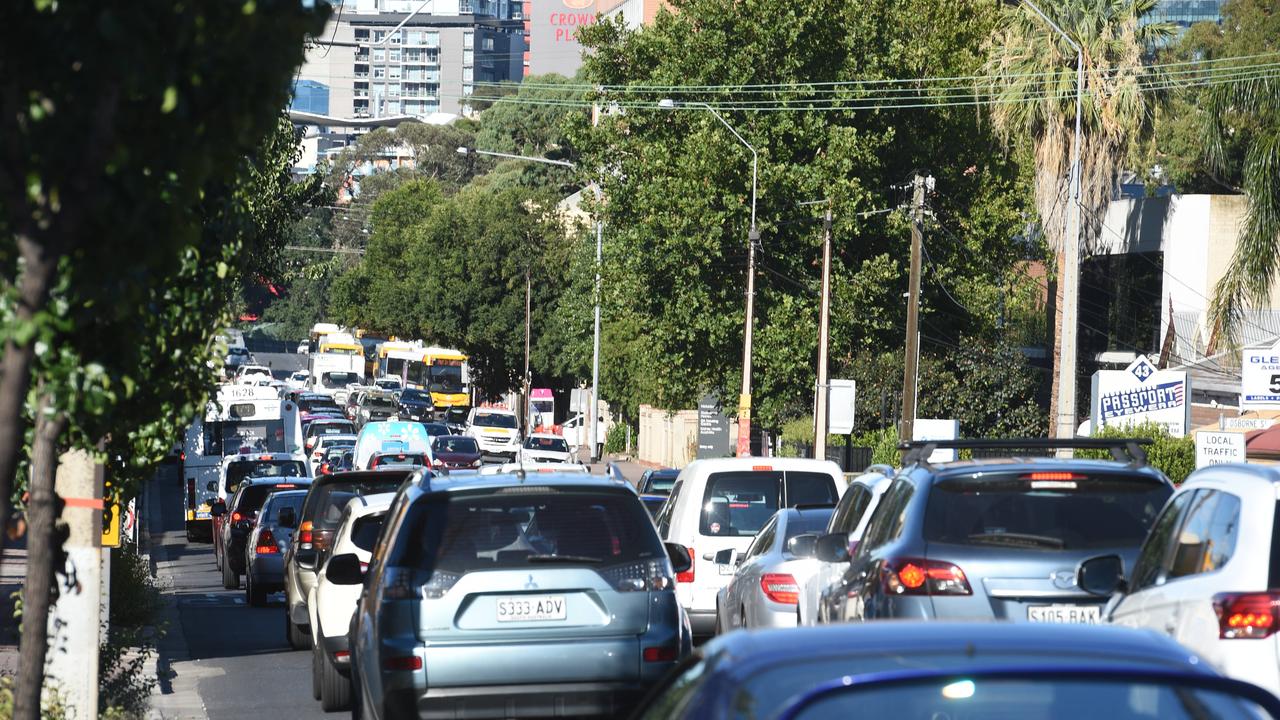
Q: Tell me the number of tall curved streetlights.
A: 3